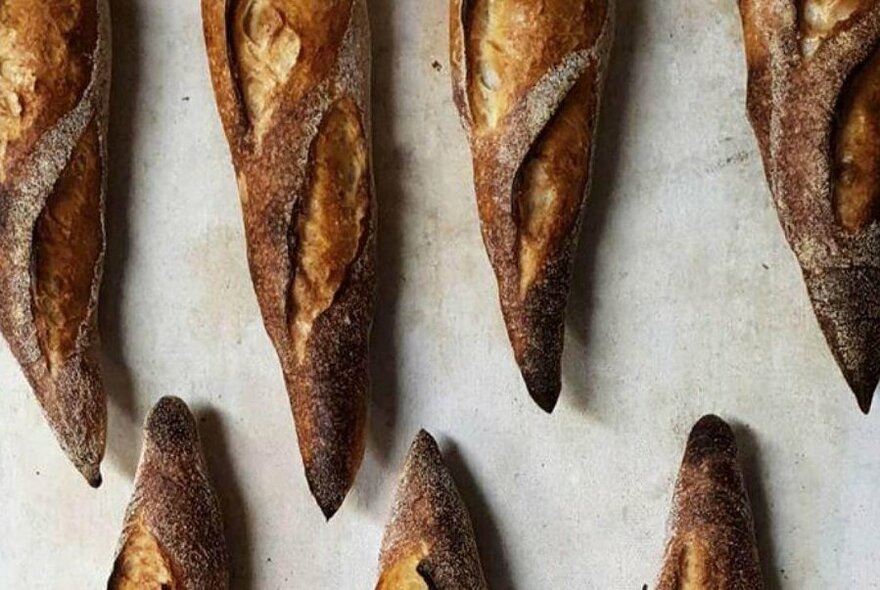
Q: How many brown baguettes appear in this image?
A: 7